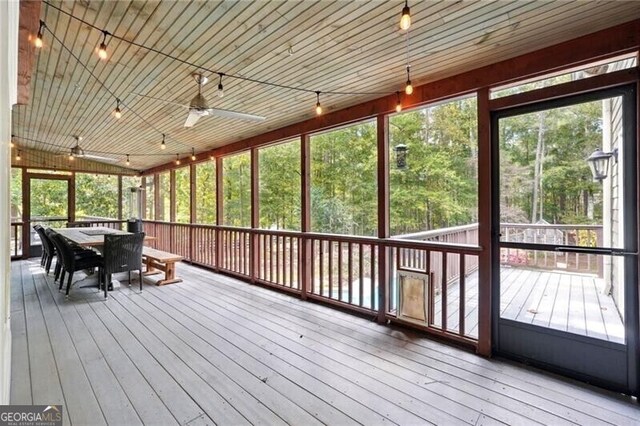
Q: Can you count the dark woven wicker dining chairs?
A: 5